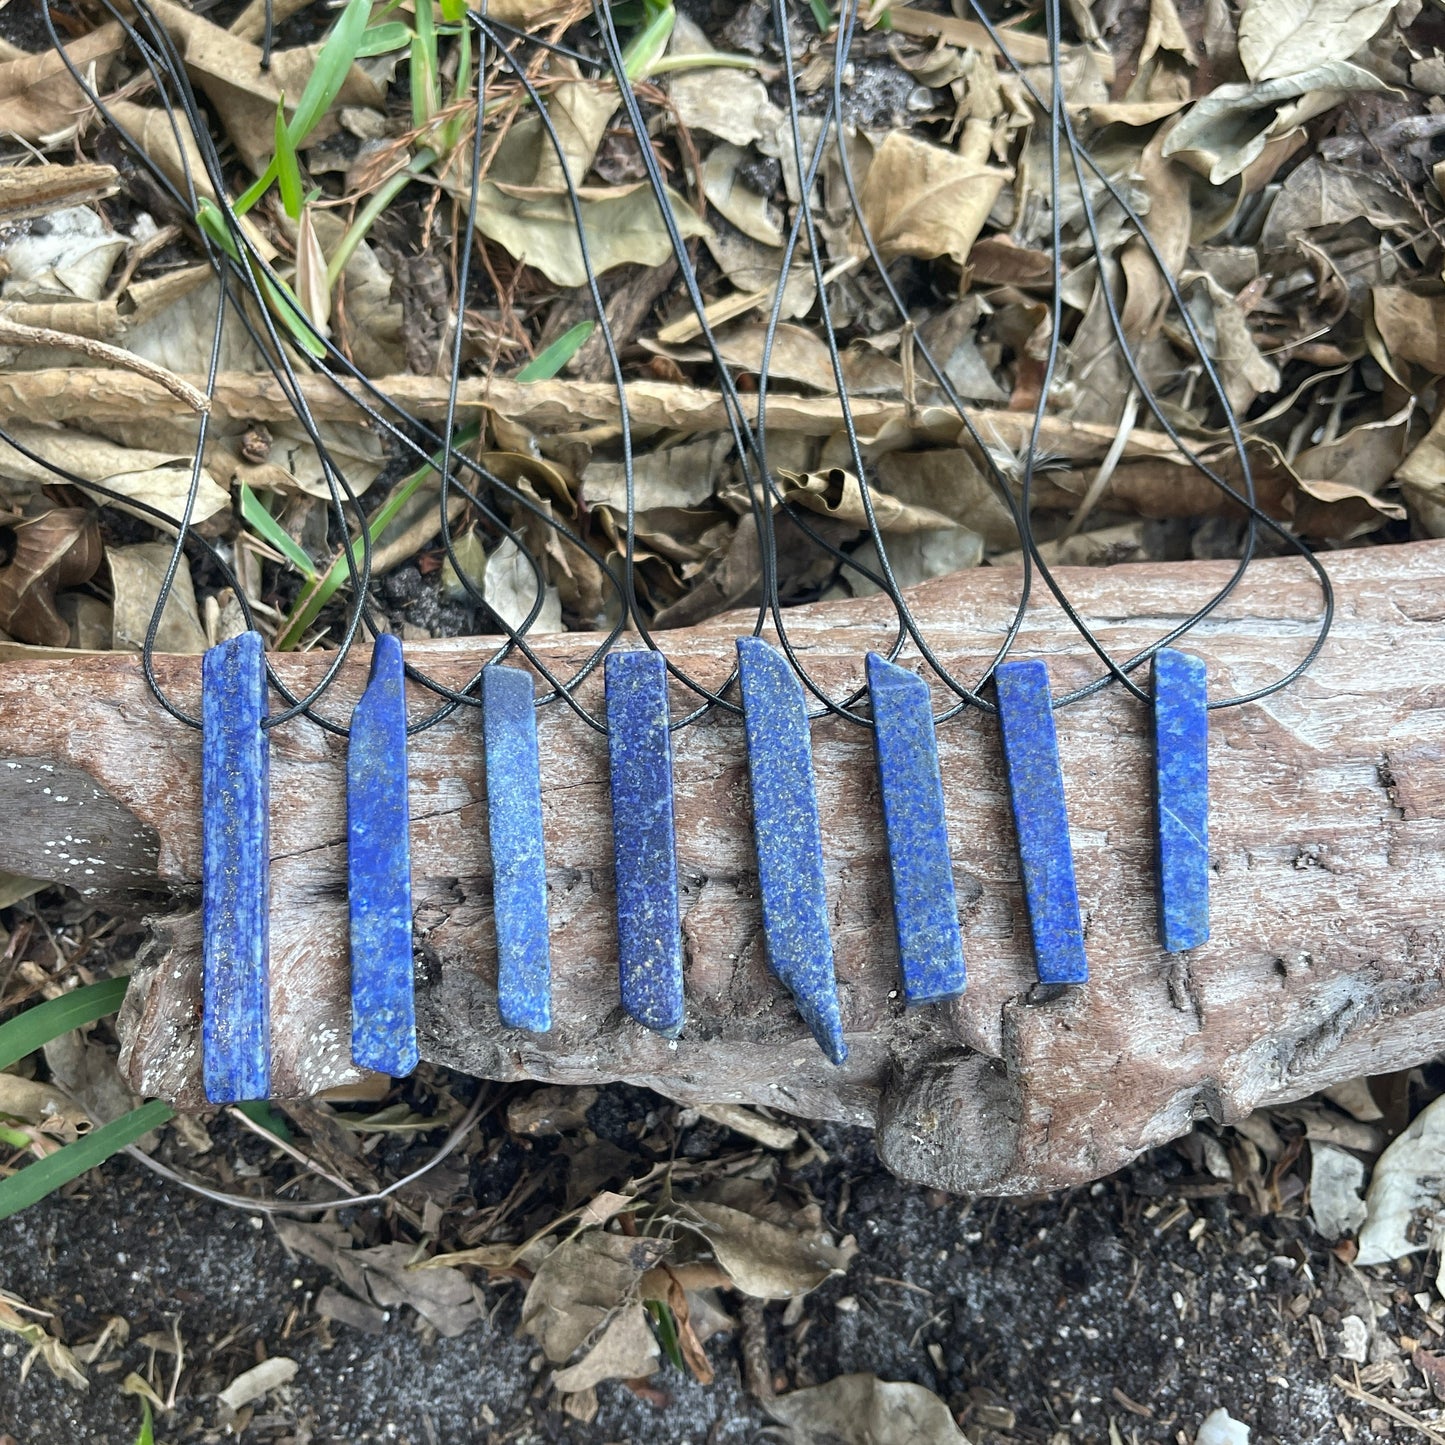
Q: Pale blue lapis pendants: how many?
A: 1